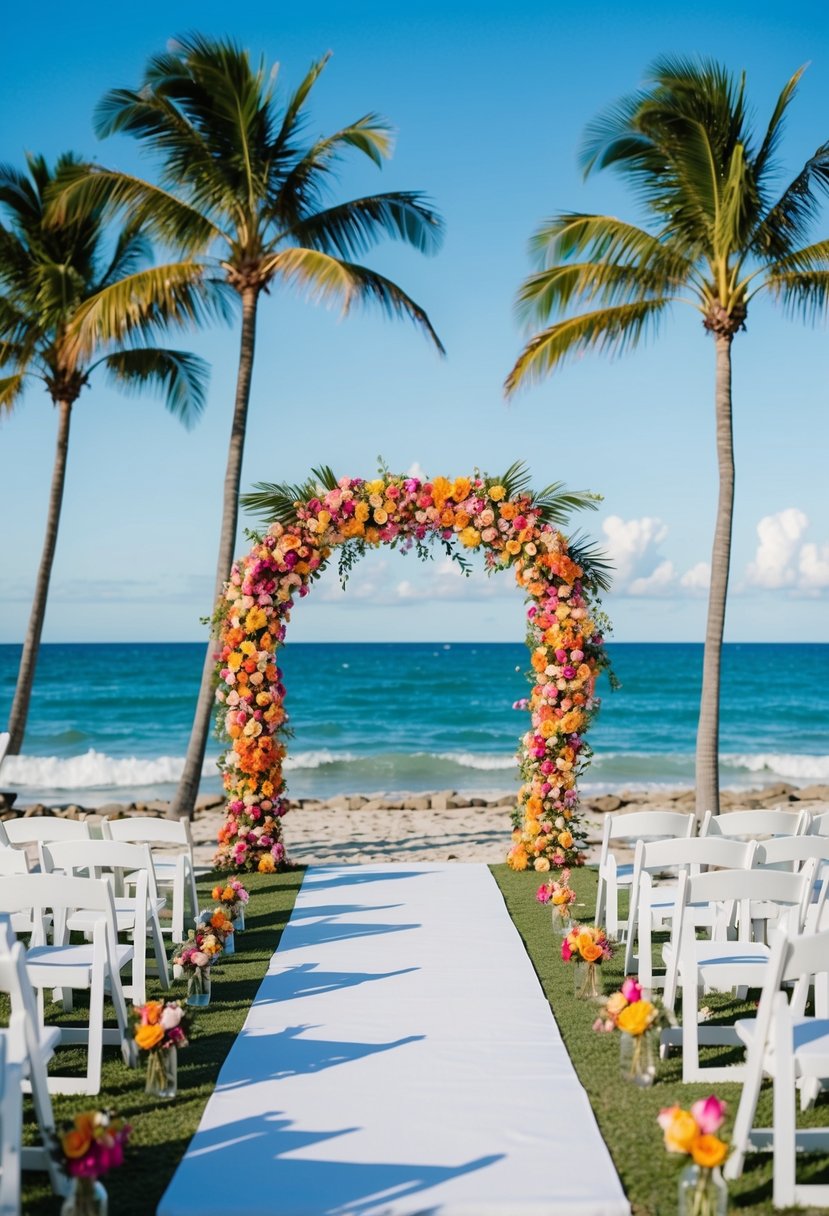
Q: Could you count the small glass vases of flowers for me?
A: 9